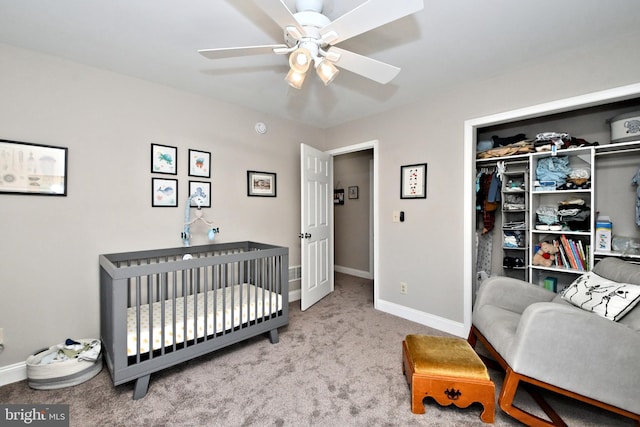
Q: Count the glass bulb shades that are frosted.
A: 3